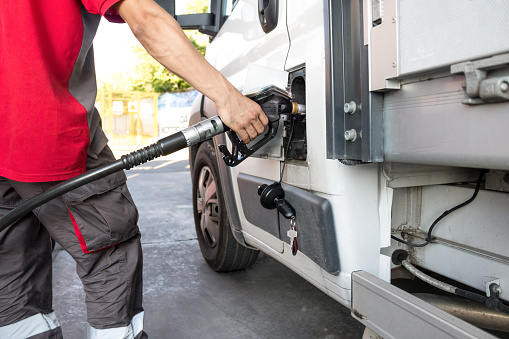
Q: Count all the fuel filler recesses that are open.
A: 1